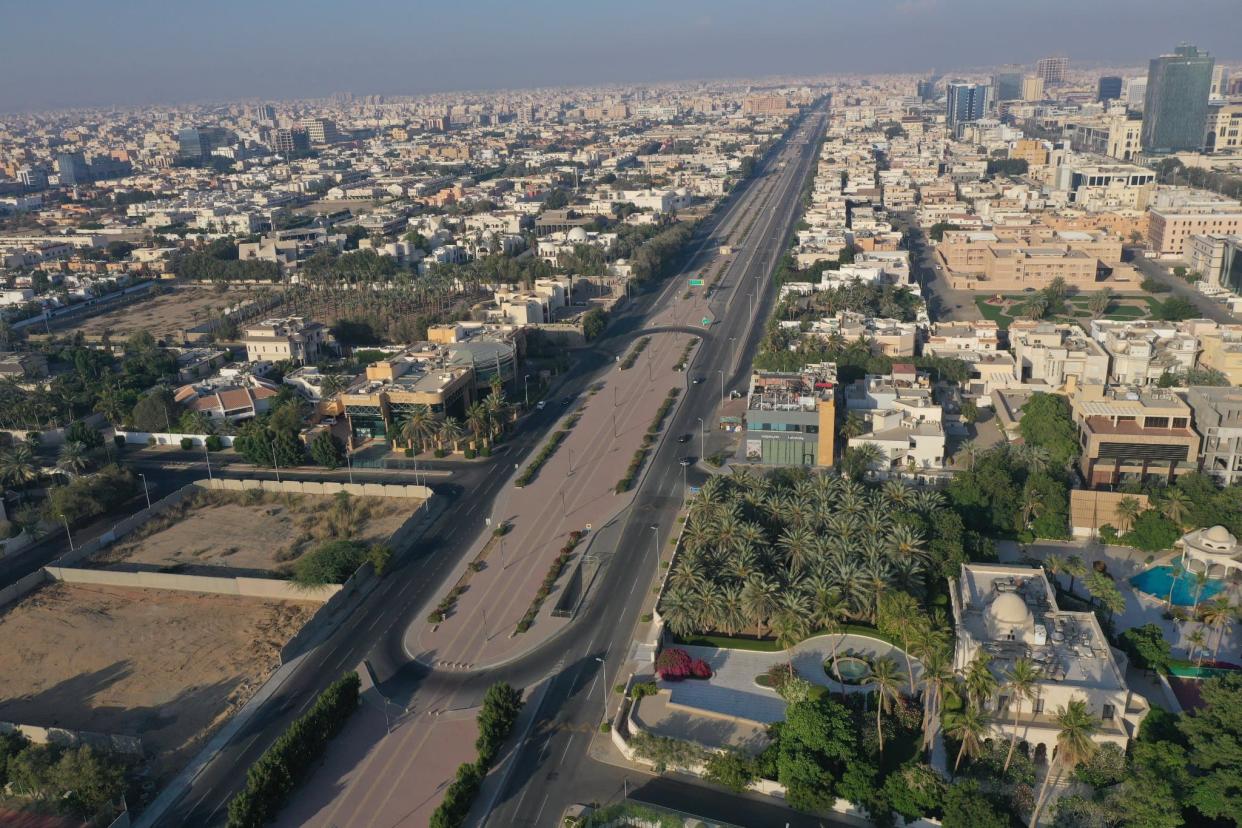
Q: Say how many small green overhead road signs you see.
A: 2